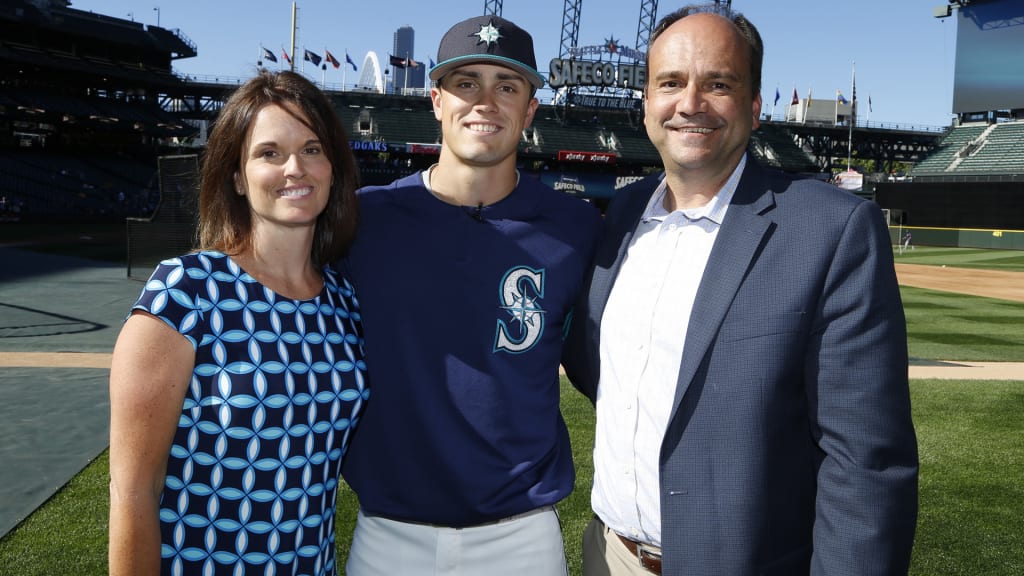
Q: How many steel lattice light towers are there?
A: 4